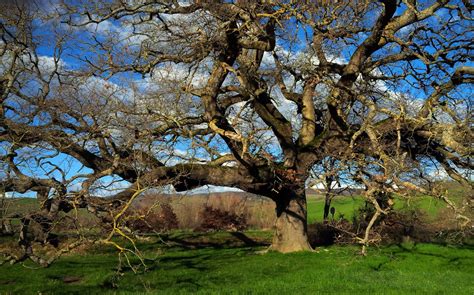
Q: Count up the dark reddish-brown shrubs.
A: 2